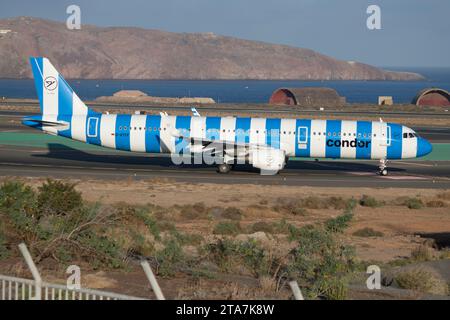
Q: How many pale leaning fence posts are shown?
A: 3